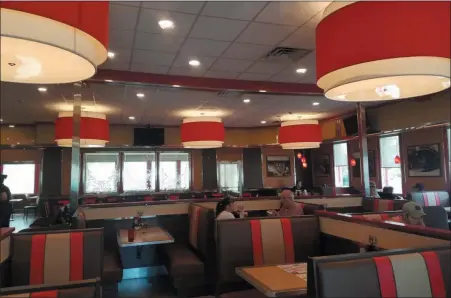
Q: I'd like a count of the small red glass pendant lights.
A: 5